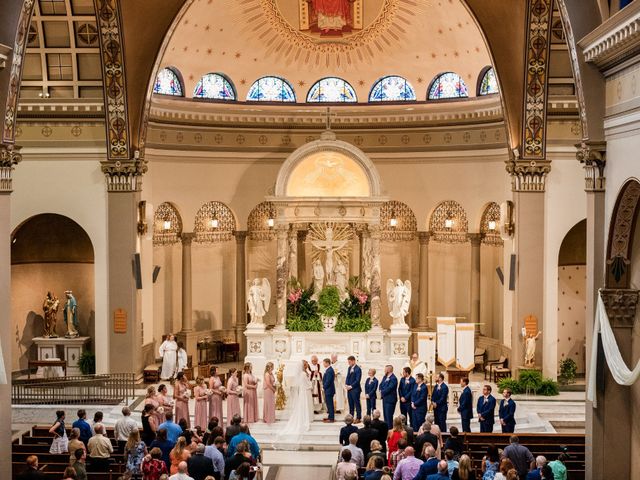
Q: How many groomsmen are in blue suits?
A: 9